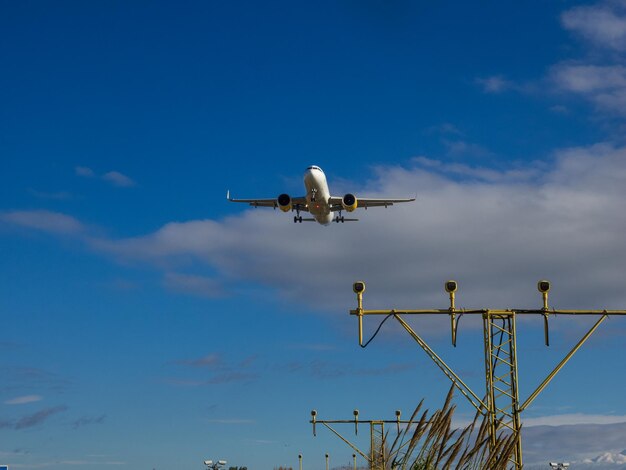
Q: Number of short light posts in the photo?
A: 3